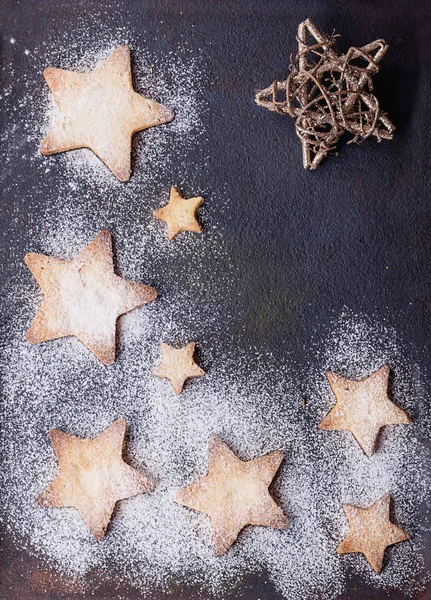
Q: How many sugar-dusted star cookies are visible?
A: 8